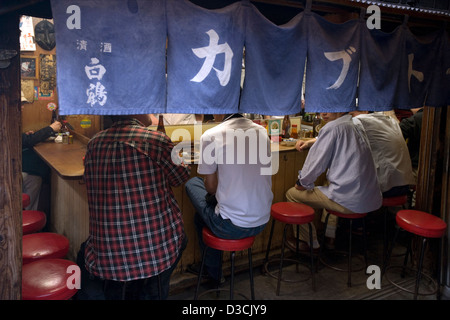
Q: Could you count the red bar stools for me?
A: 9